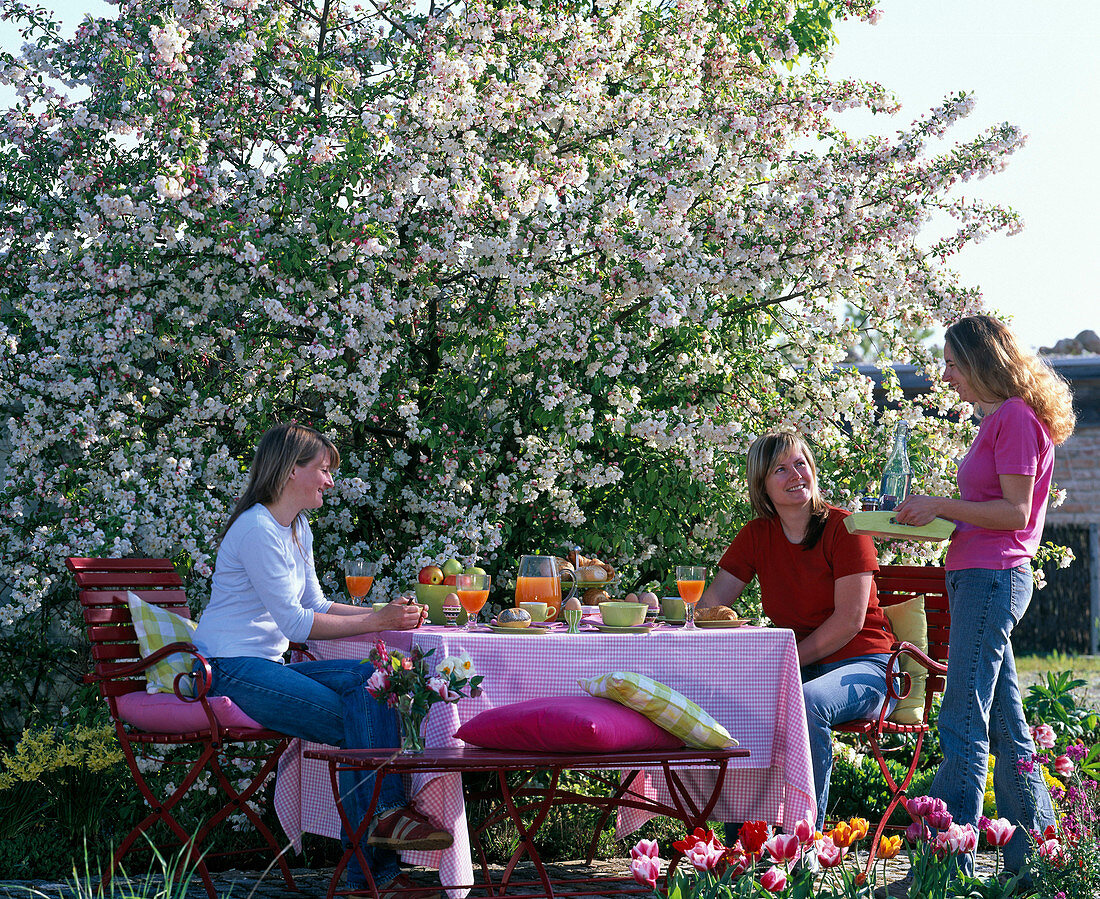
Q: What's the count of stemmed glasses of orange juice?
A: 3